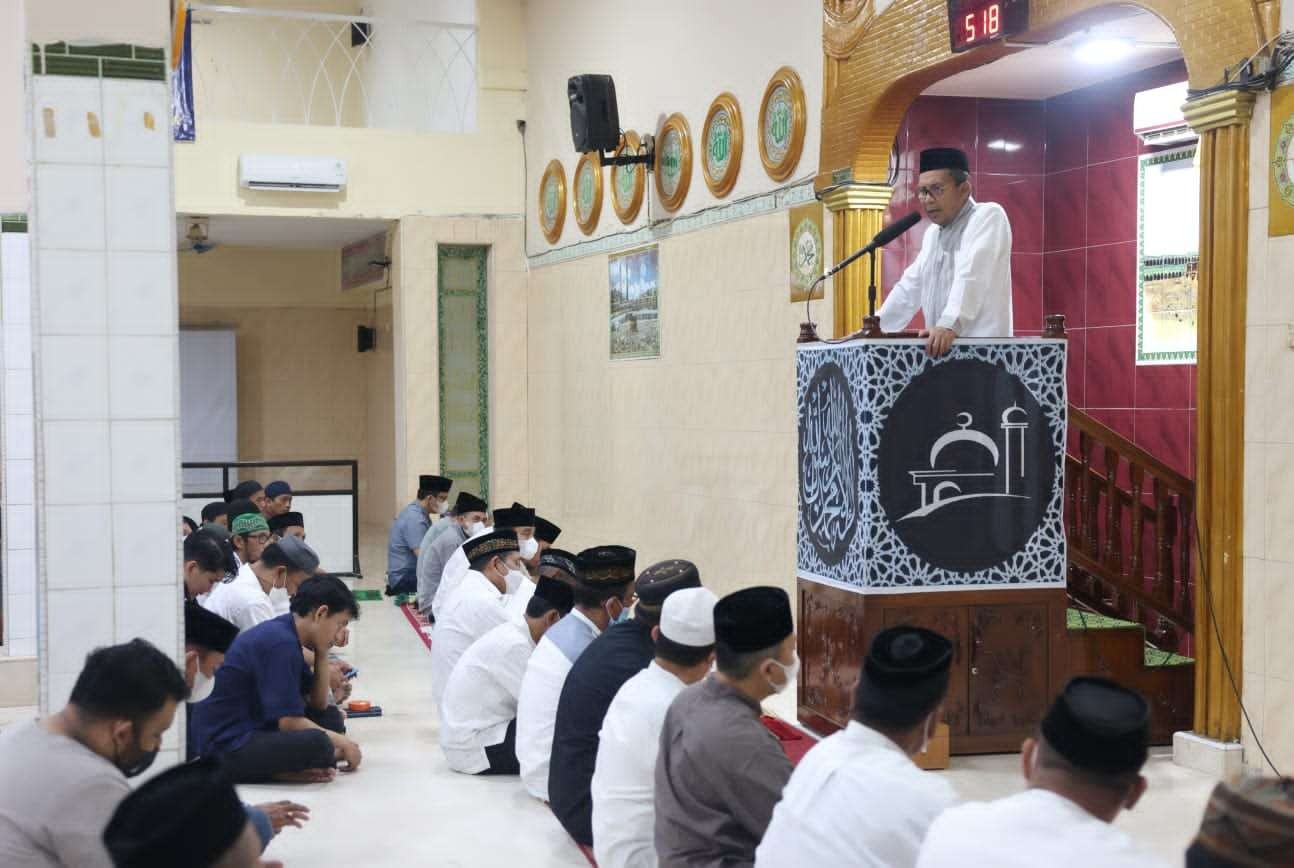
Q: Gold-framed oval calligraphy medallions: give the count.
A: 6